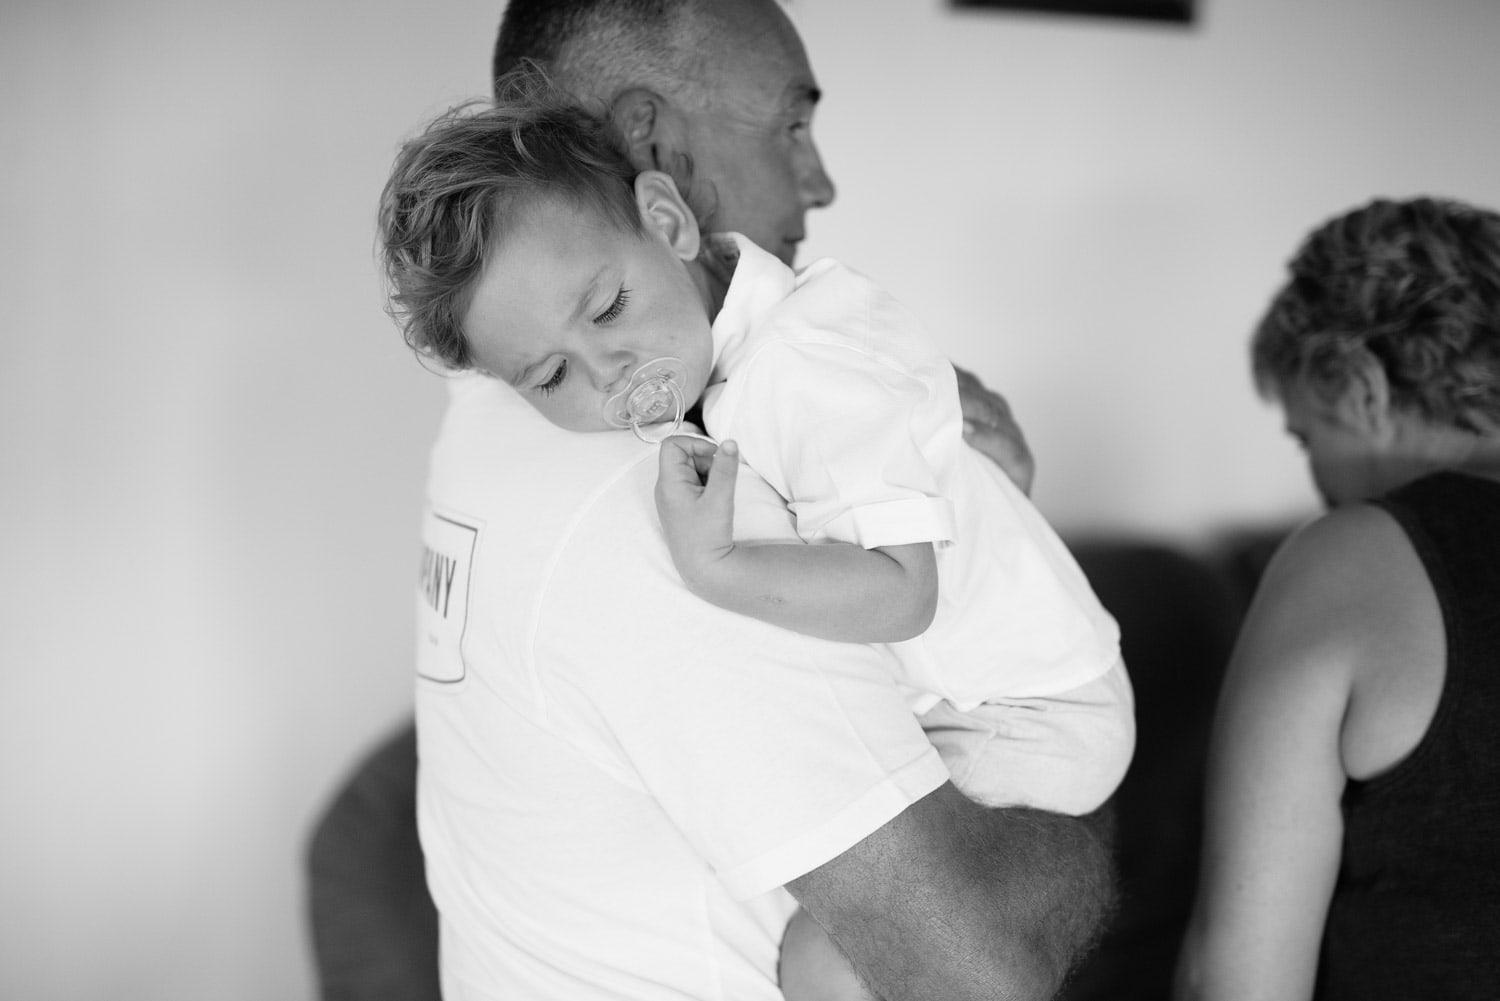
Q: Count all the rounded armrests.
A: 1